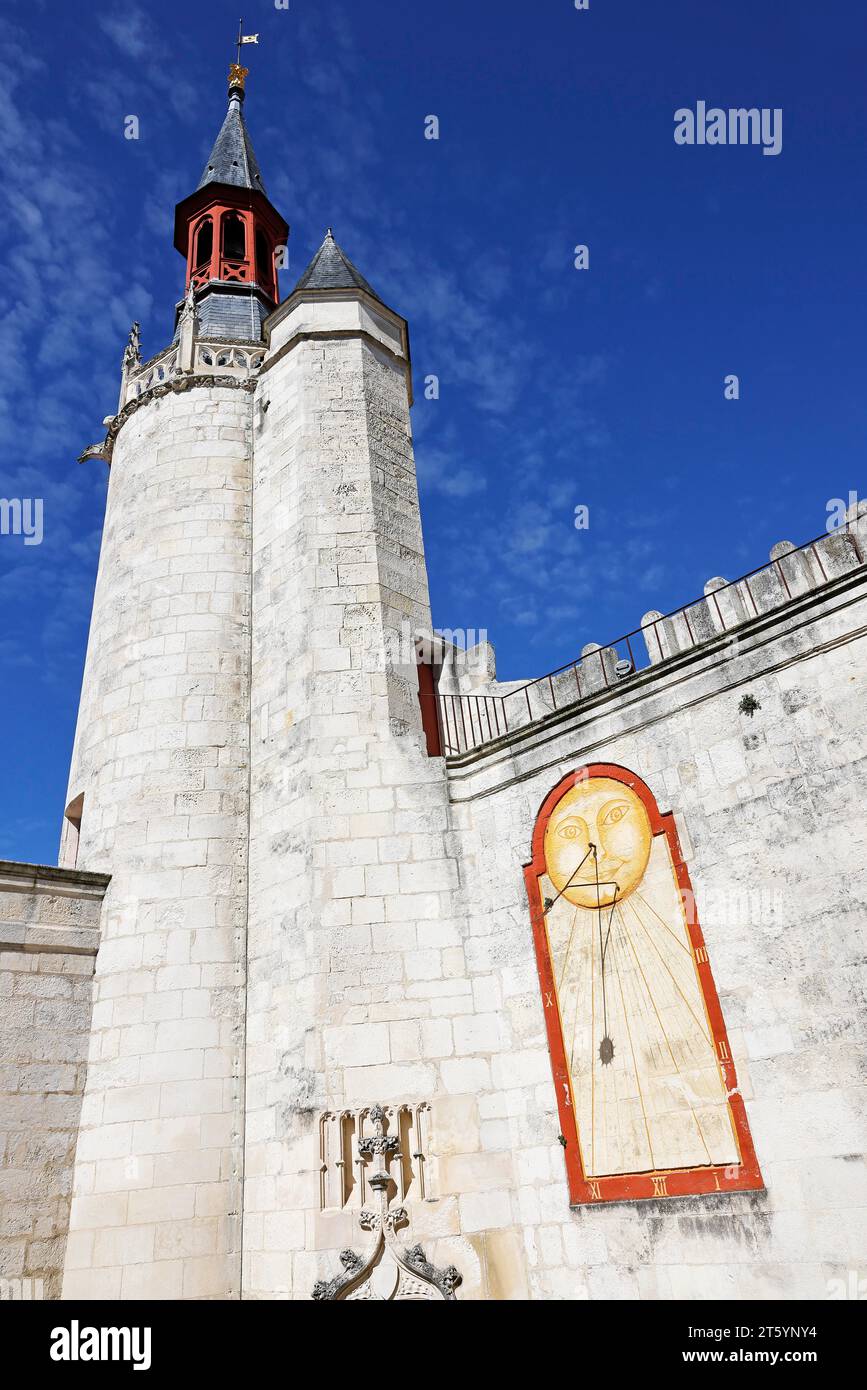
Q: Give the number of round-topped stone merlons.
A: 5